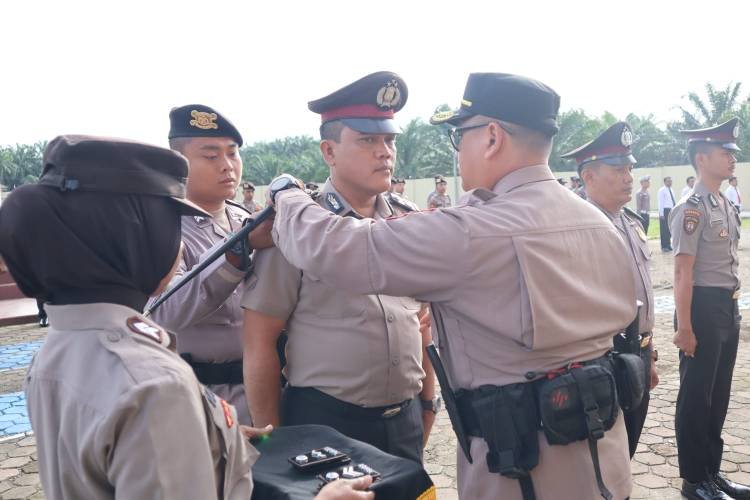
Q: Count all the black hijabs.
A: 1